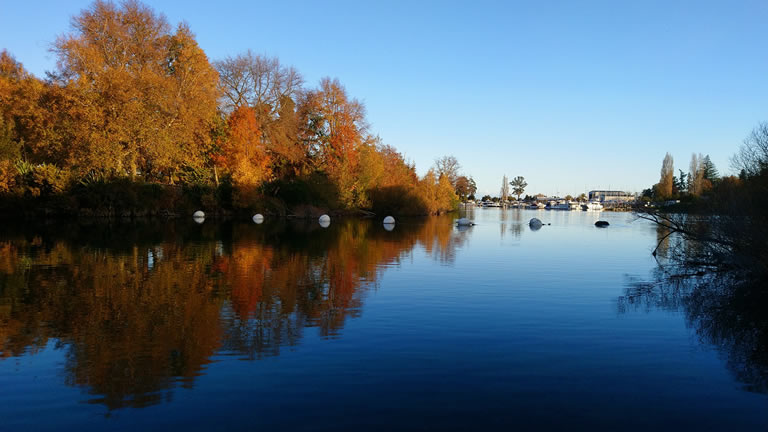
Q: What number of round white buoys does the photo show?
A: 4